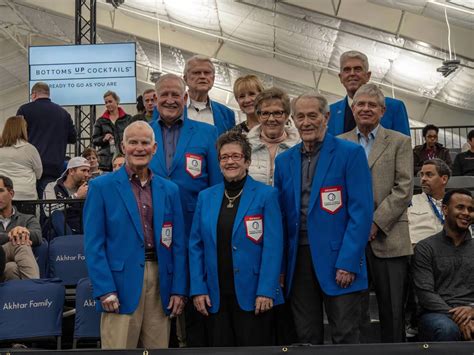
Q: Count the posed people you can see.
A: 9